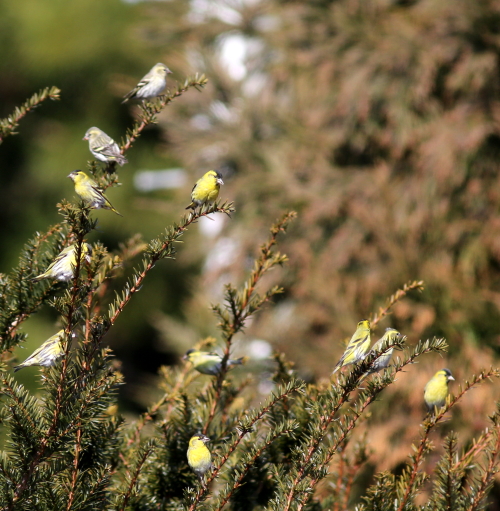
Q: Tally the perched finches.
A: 11